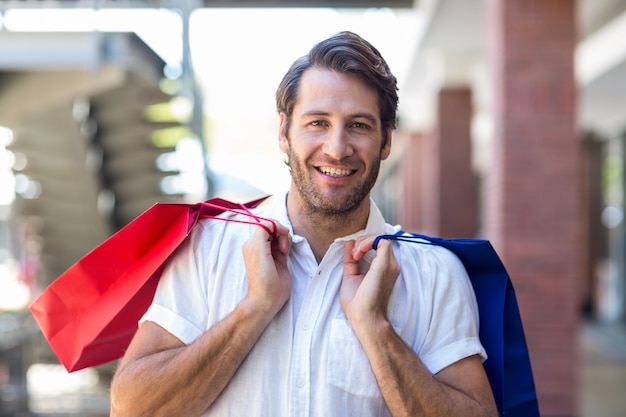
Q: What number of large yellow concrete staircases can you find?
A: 0